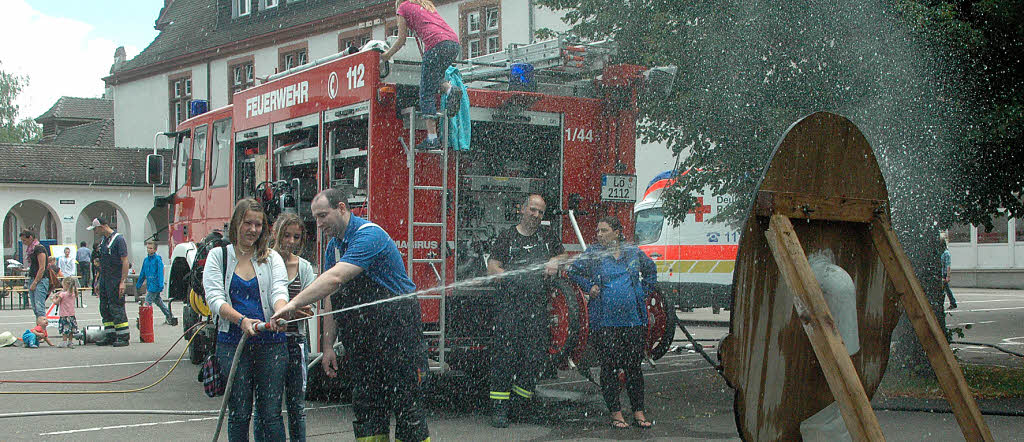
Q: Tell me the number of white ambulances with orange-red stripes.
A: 1